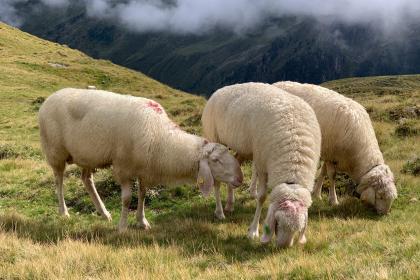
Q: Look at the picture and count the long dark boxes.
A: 0